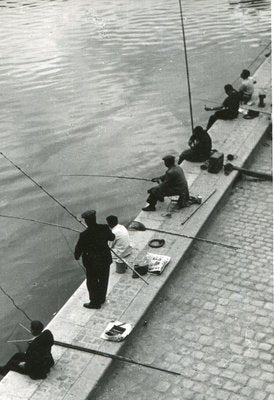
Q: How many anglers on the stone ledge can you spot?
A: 7